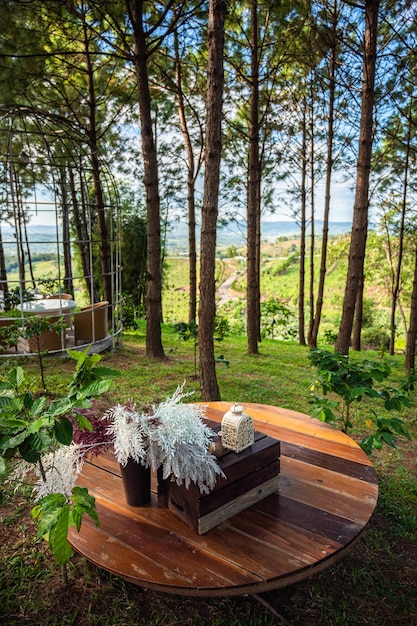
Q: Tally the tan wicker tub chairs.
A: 4